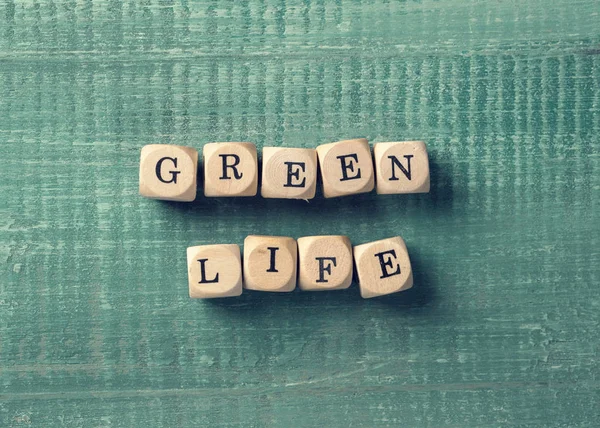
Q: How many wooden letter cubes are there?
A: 9